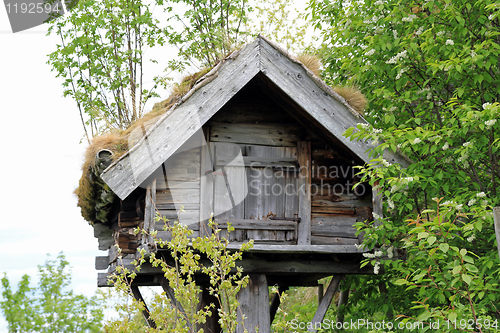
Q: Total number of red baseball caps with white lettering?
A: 0